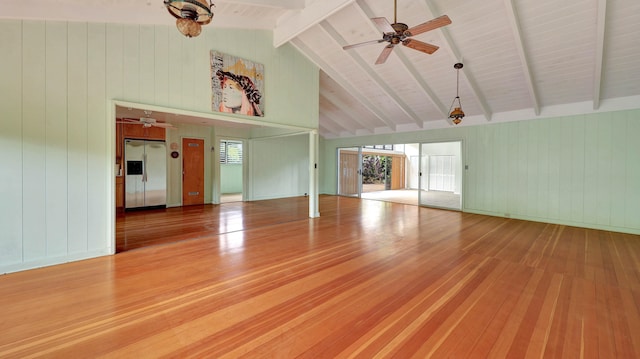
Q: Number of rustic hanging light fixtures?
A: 2